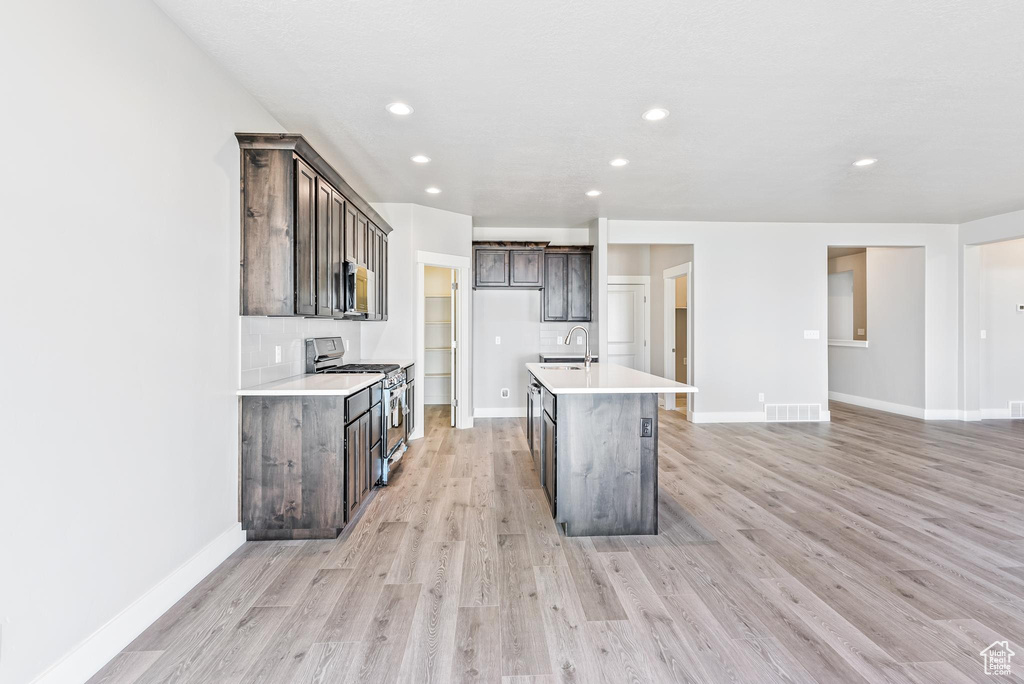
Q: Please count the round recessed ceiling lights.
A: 7